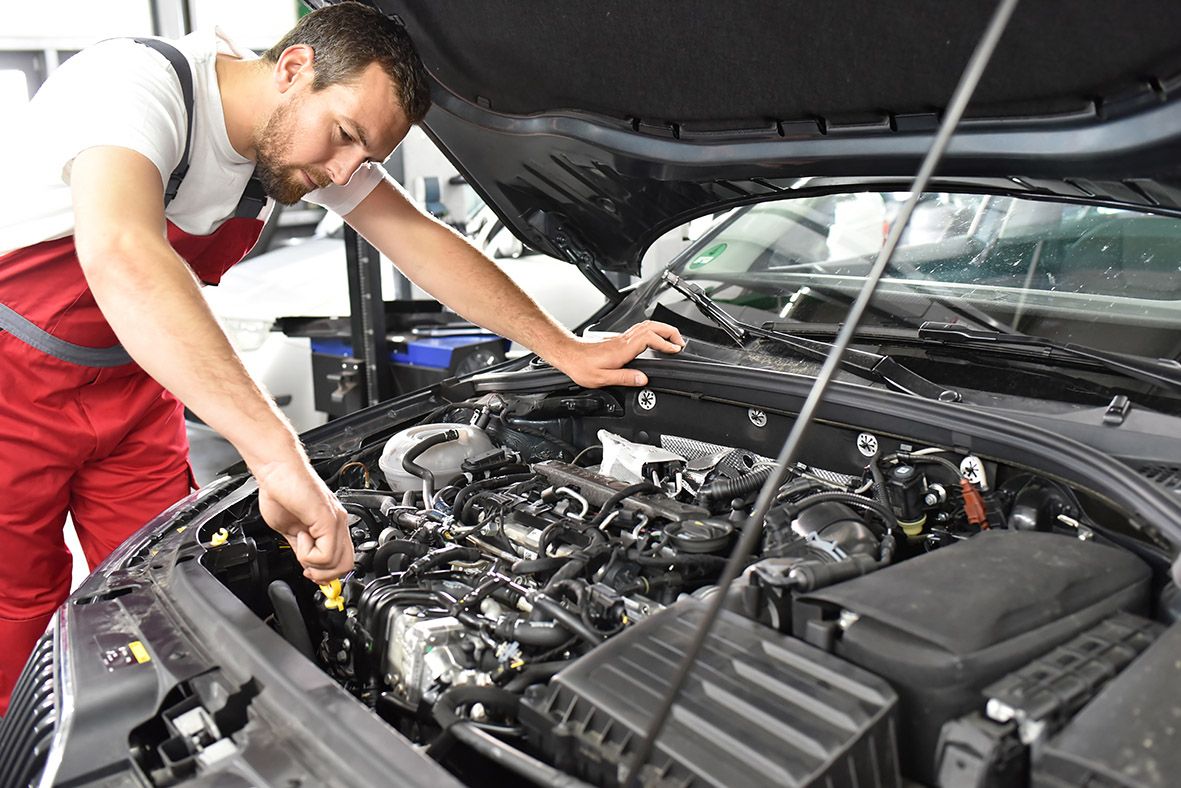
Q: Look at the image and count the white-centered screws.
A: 4